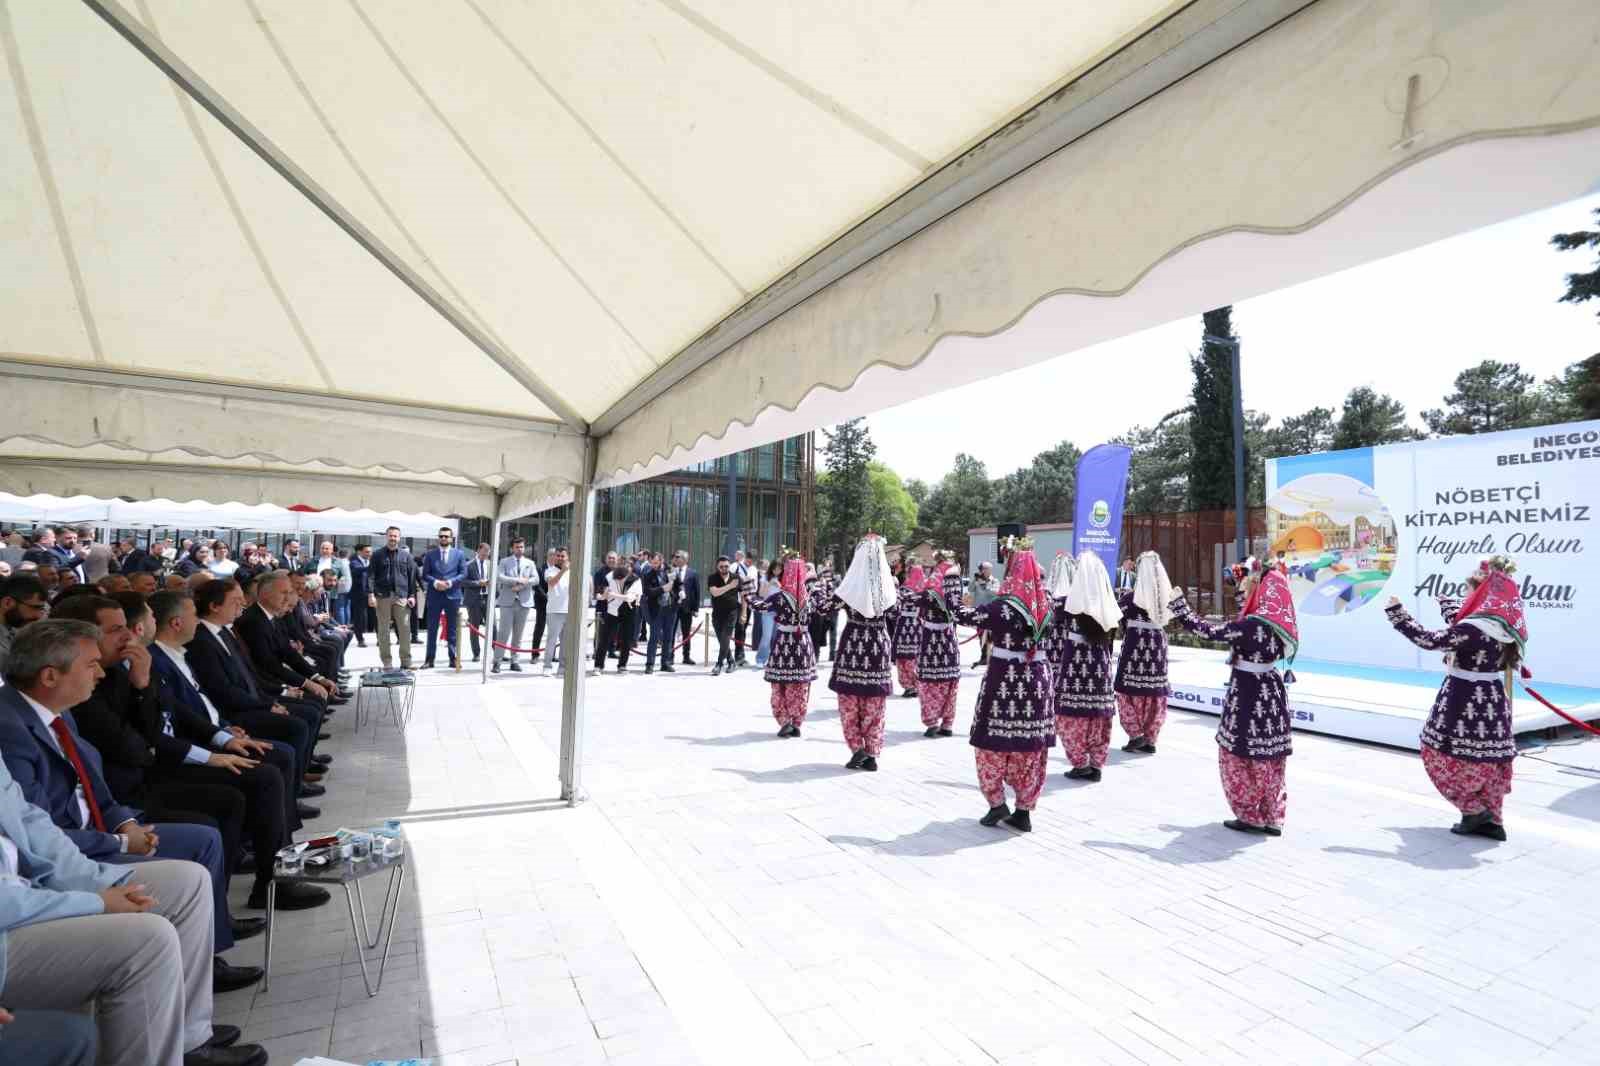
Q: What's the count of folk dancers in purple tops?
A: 10